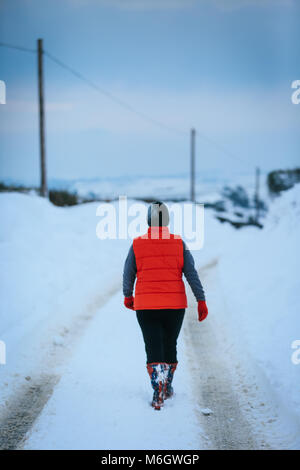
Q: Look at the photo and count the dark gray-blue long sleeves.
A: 2